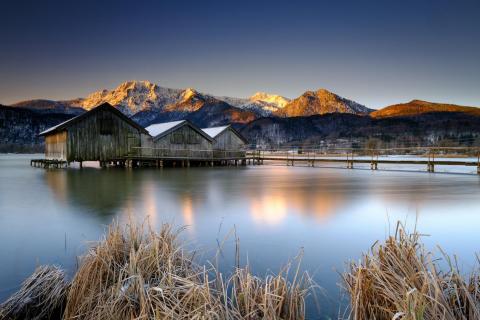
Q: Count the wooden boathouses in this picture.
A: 3